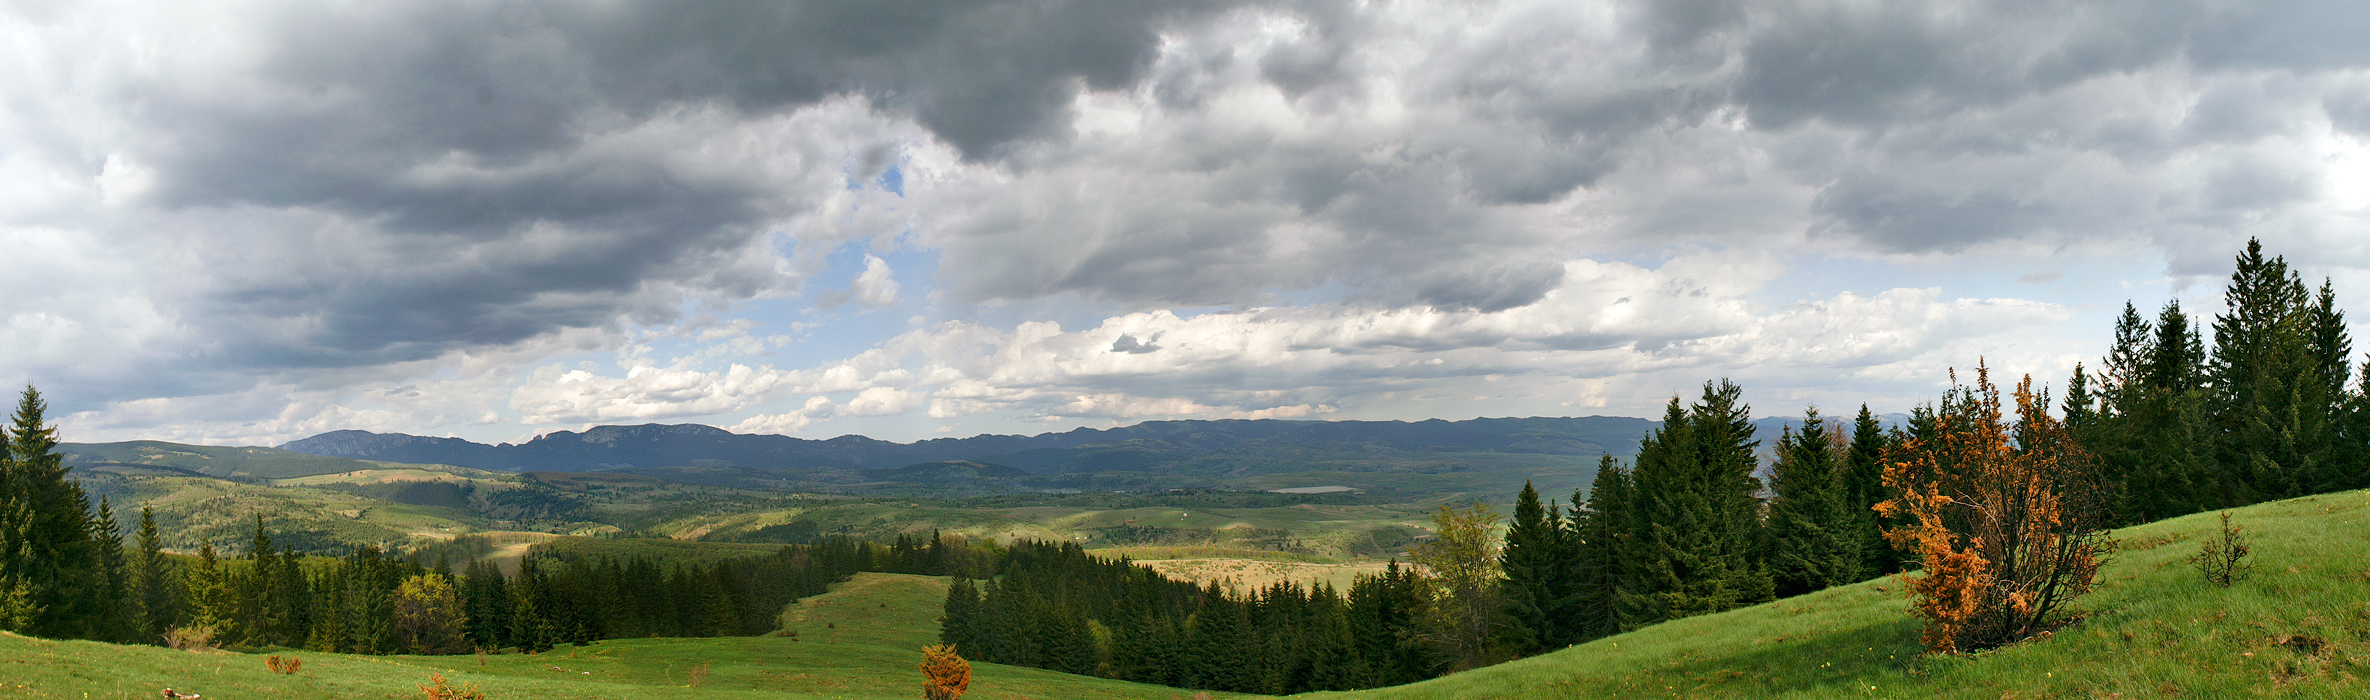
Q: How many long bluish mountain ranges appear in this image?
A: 1